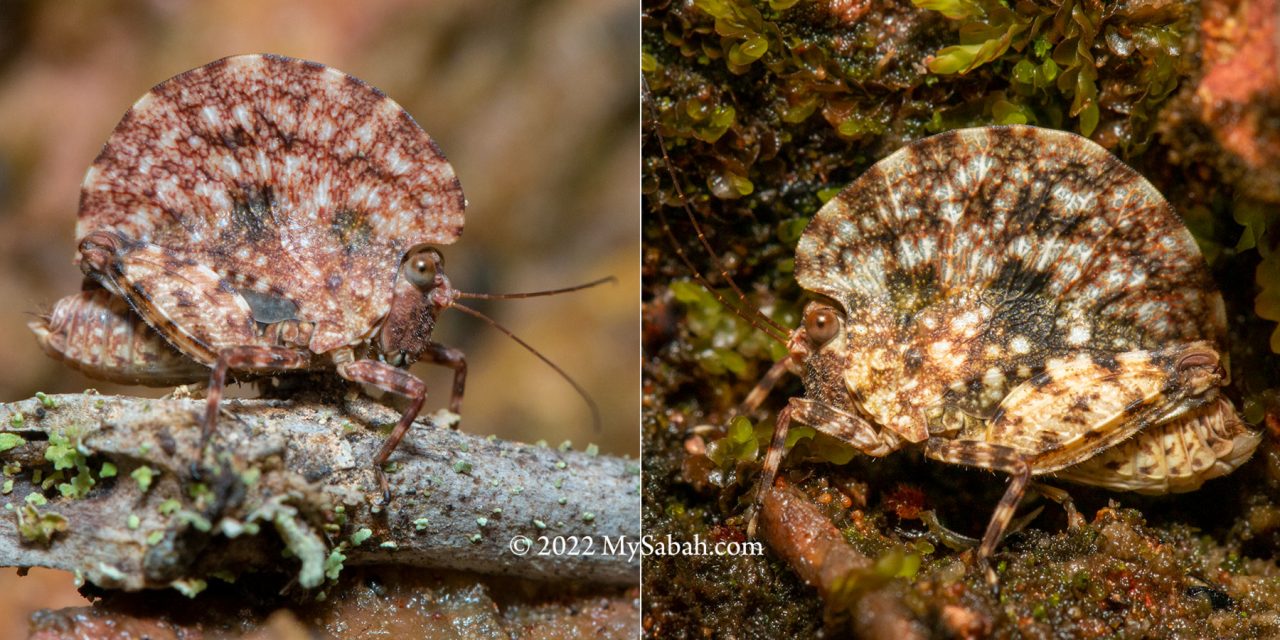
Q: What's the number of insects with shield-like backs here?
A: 2